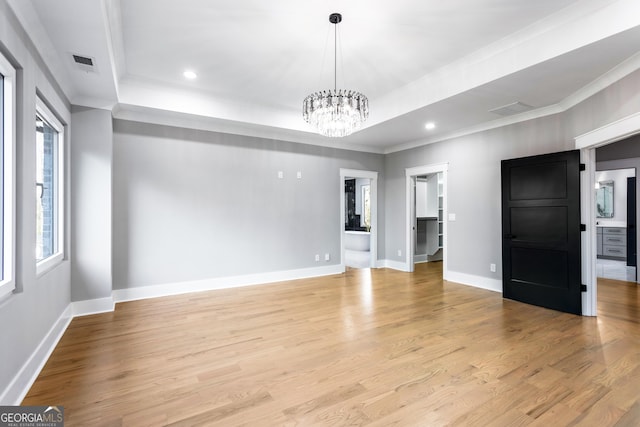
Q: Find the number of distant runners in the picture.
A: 0